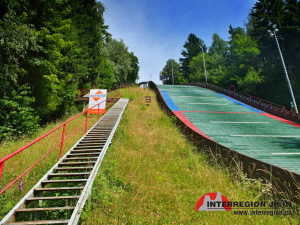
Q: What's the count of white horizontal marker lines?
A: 5